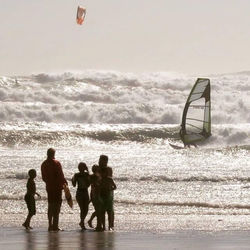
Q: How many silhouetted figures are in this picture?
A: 5